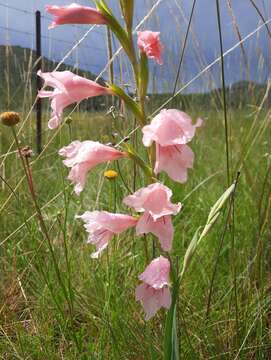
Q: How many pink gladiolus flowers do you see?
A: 8